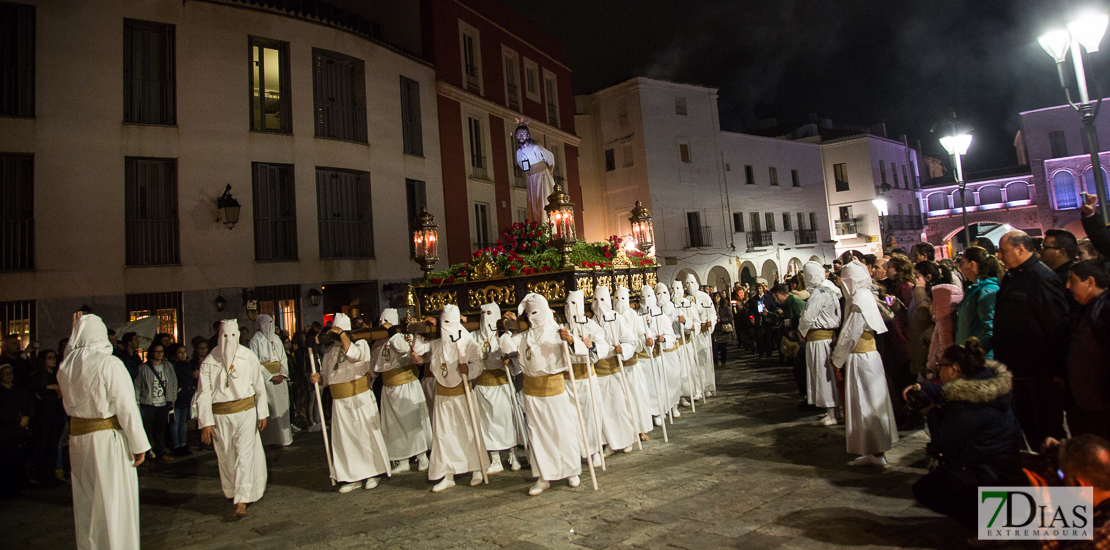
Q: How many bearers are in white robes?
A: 12